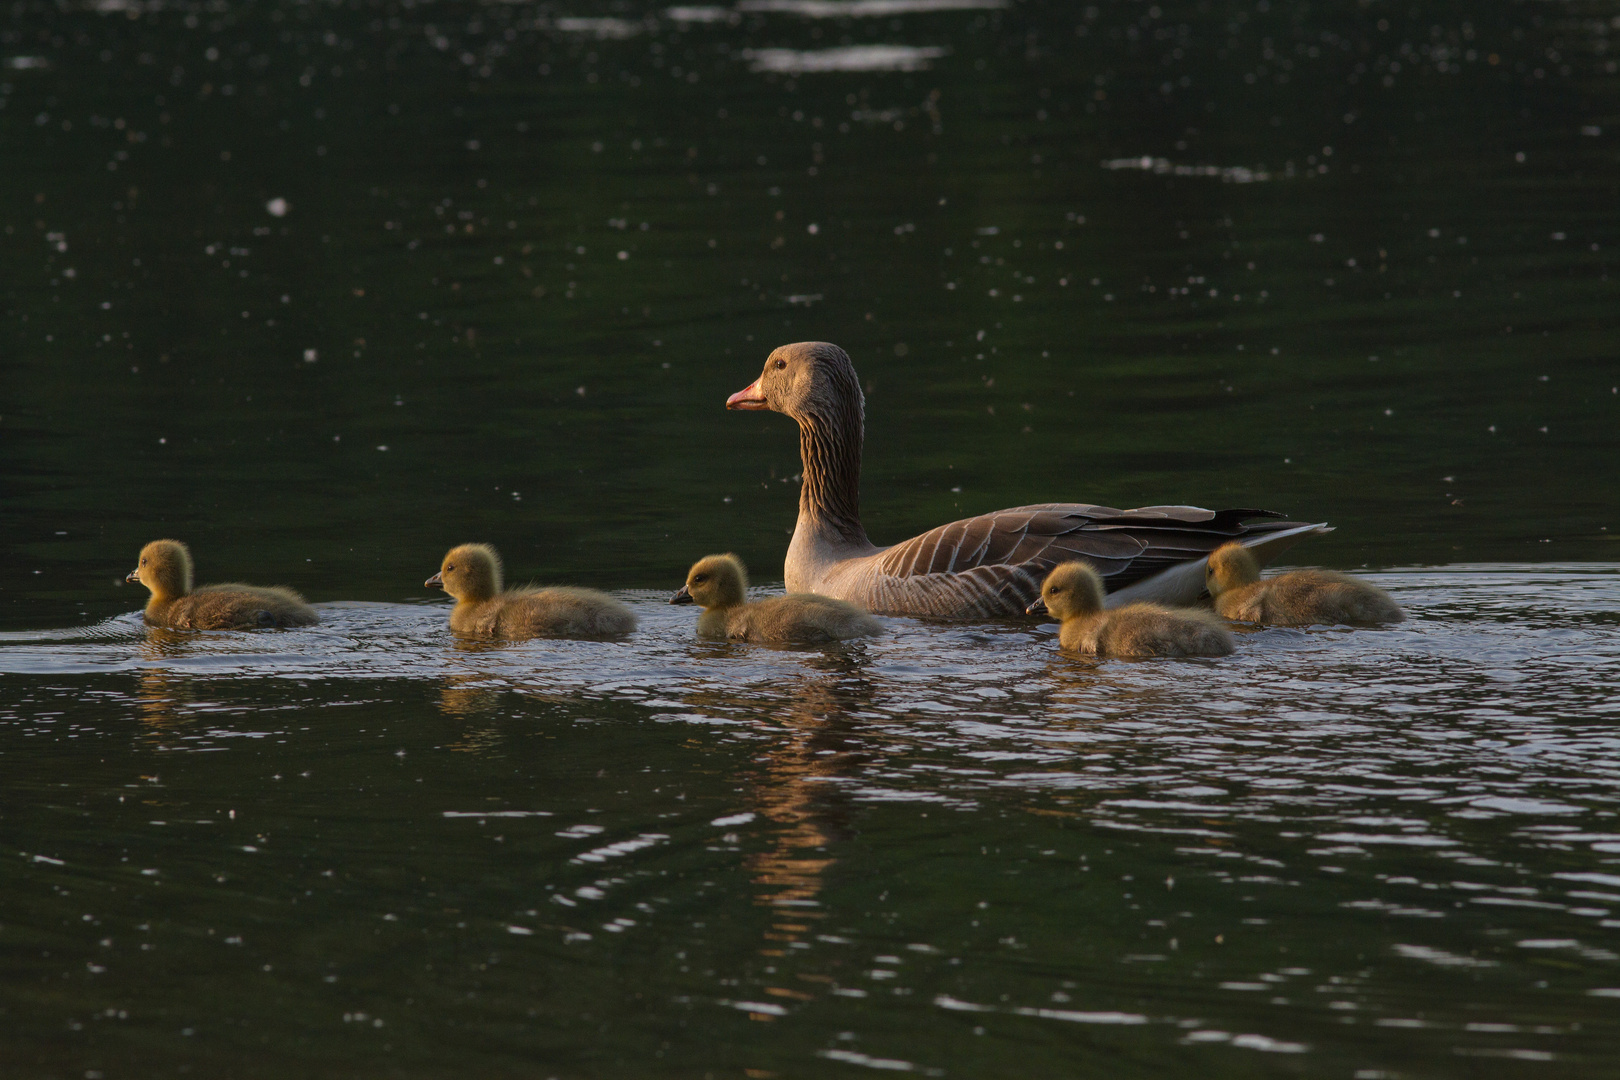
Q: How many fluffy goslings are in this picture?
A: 5